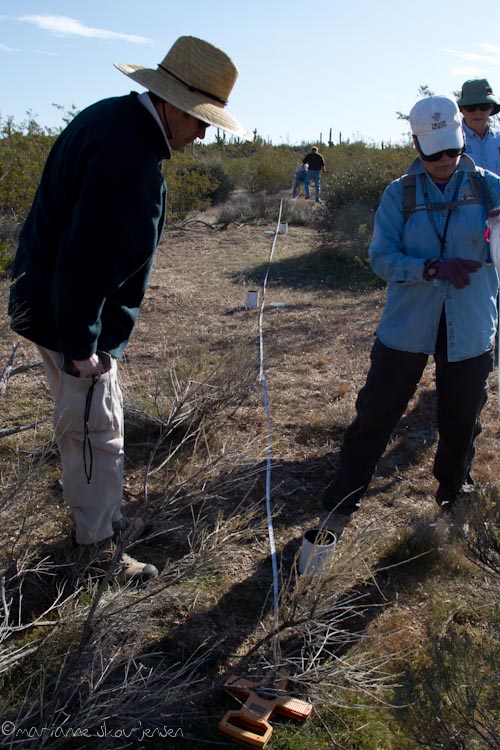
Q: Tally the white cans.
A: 3